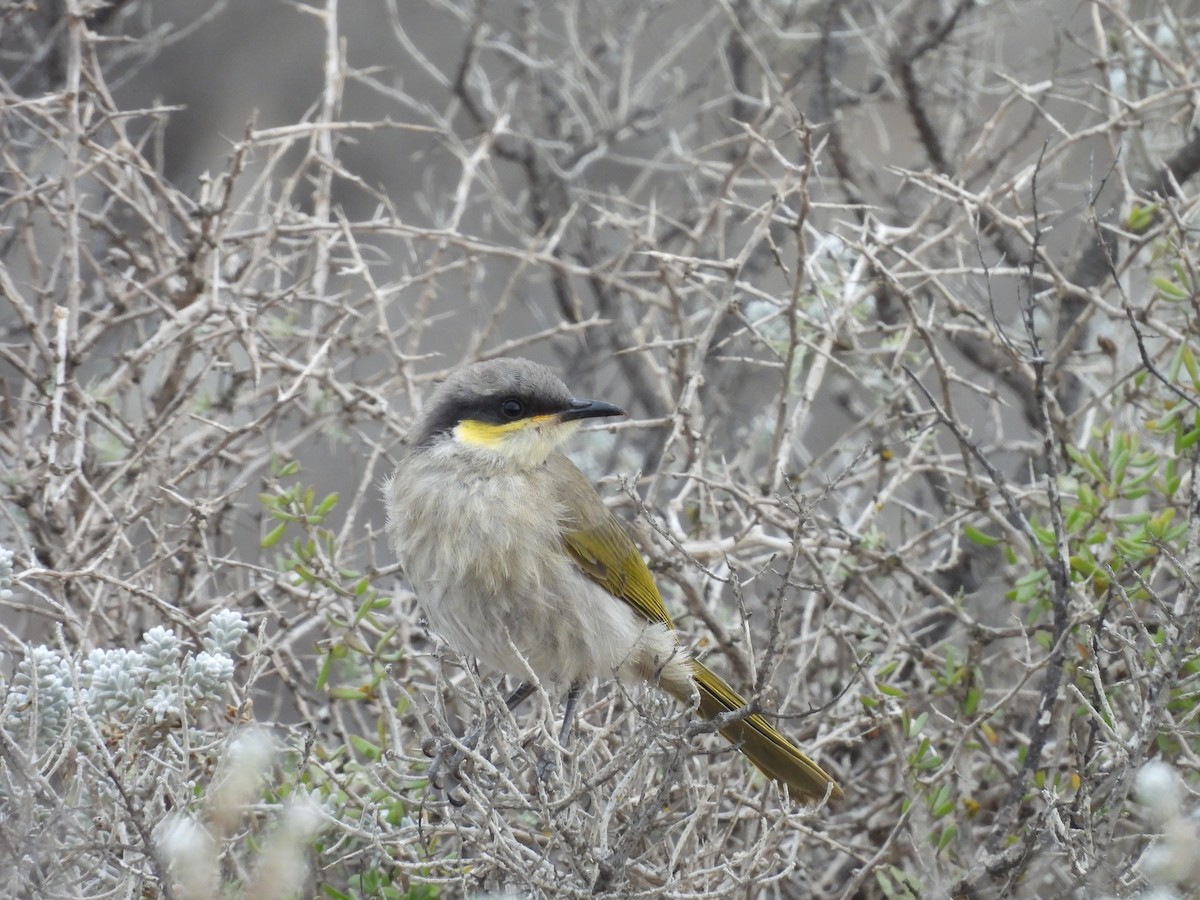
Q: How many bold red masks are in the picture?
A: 0